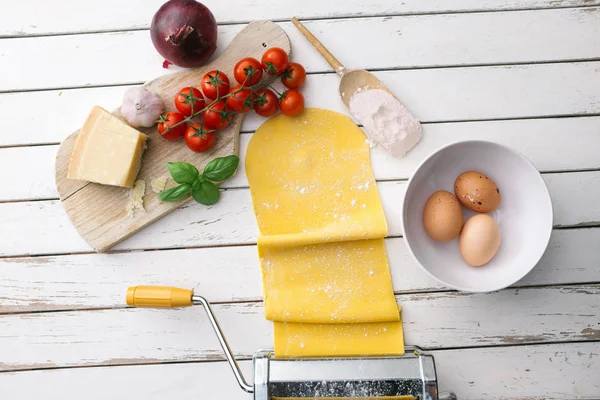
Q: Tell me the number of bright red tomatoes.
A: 11